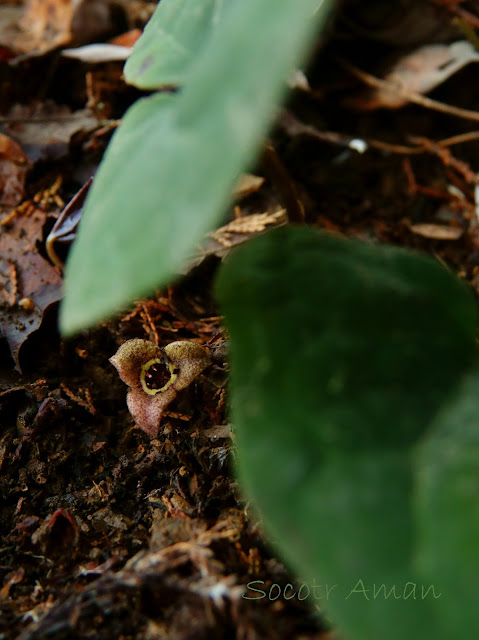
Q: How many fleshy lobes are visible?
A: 3